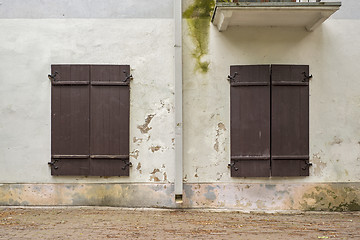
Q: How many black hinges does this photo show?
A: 8